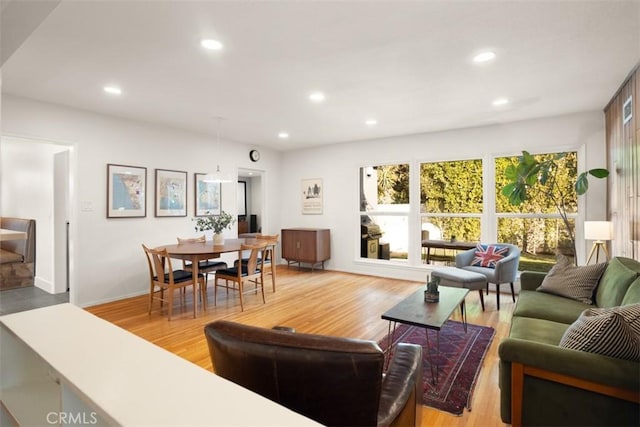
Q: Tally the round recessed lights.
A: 7